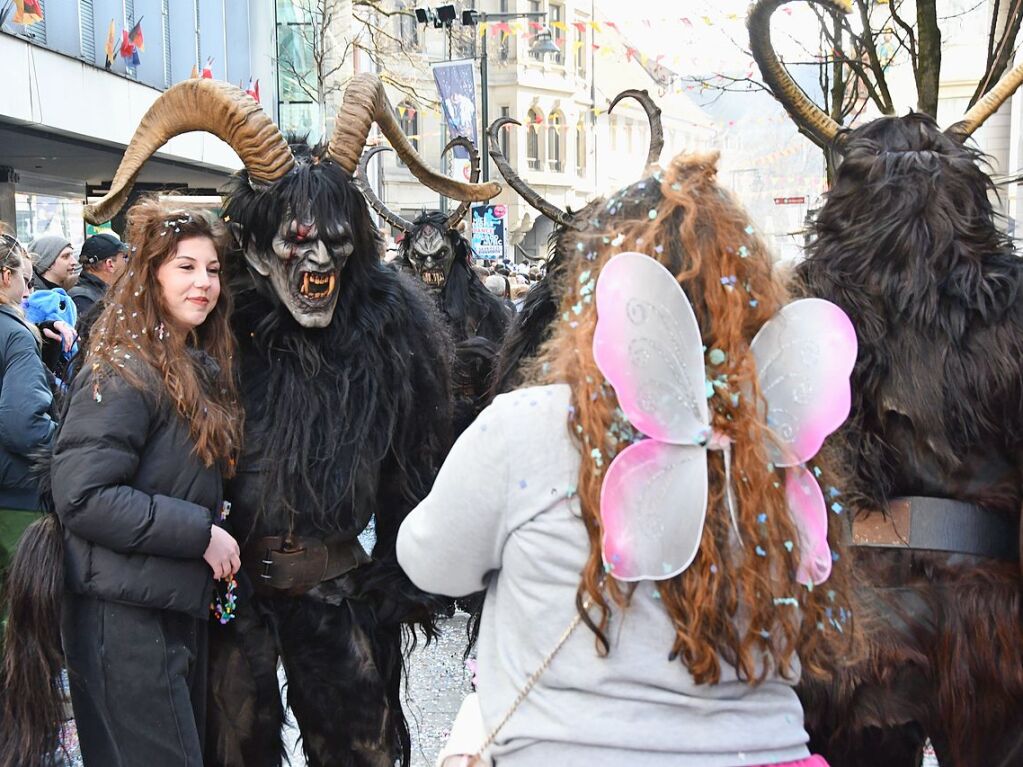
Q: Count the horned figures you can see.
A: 4